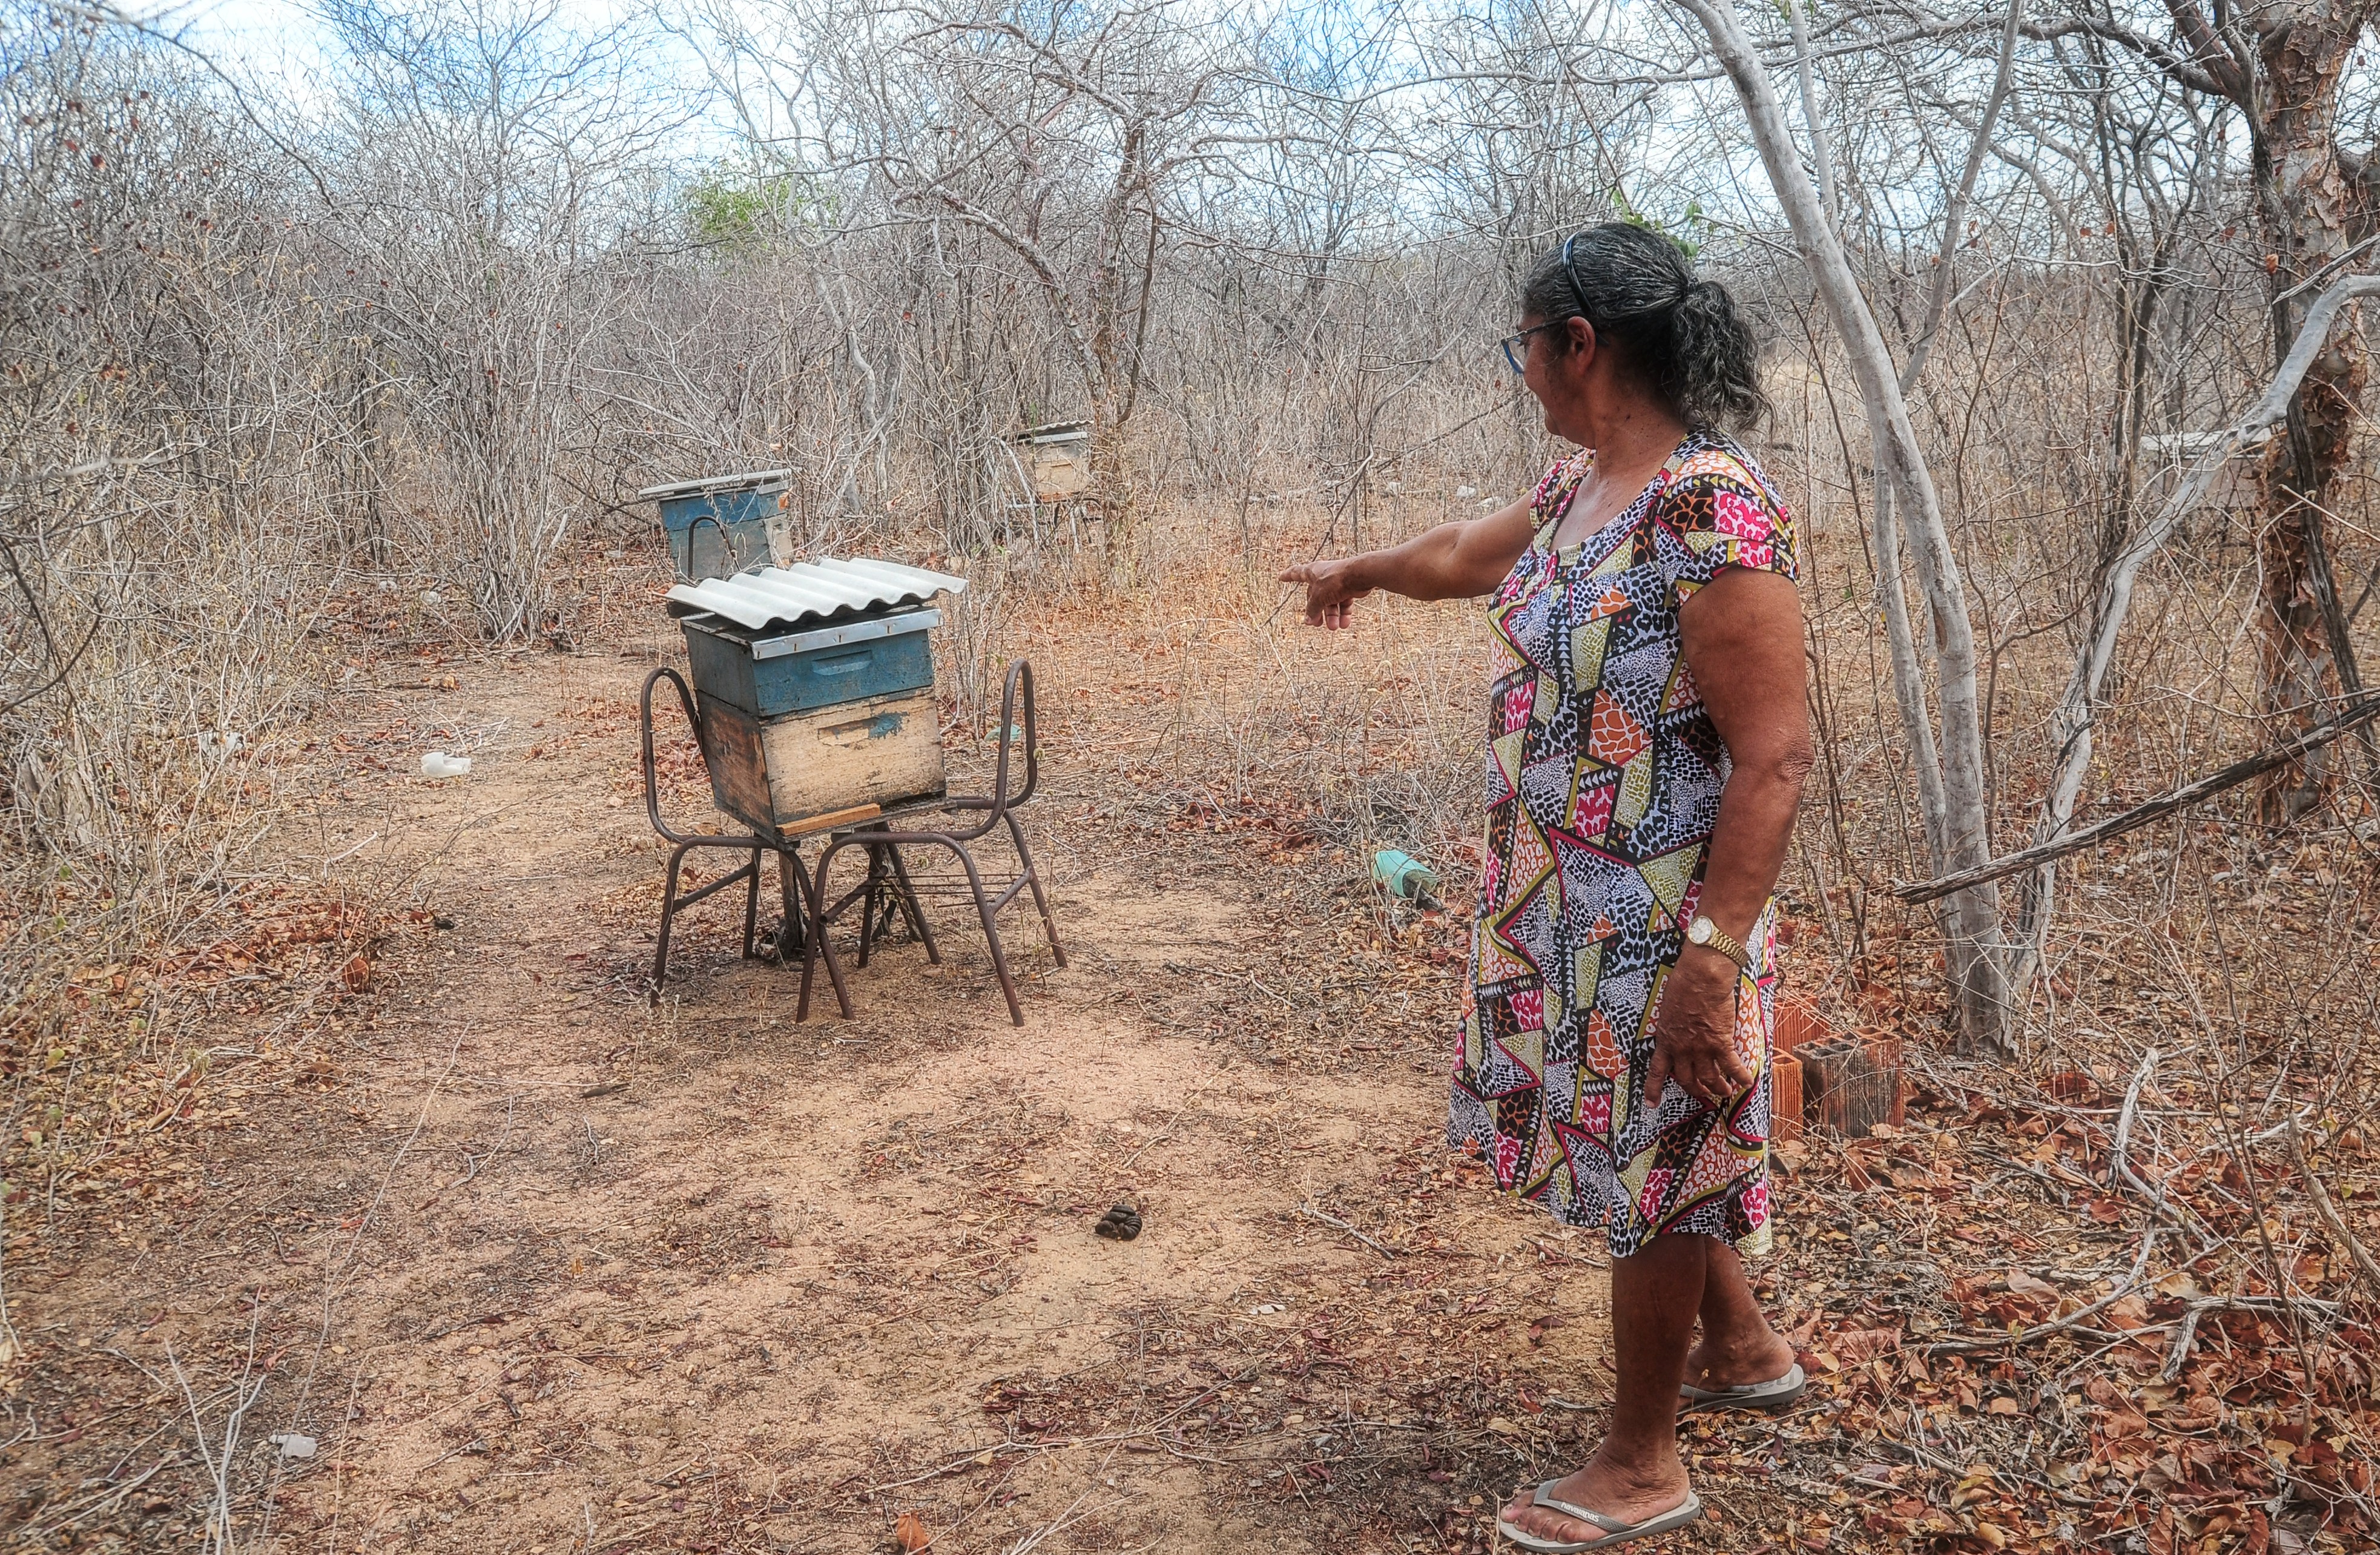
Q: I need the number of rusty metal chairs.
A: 2